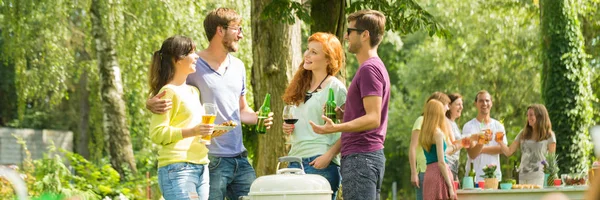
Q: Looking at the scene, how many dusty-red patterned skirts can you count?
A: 1